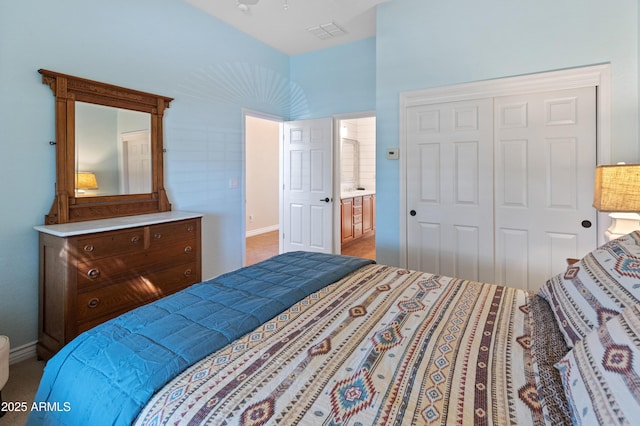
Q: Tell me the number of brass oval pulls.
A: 8